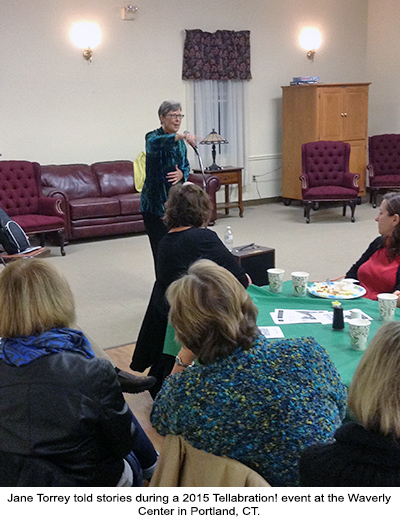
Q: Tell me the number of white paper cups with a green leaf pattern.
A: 4